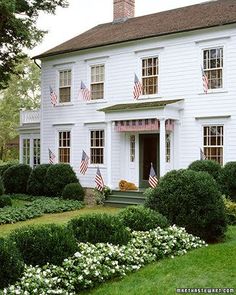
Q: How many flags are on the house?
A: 9